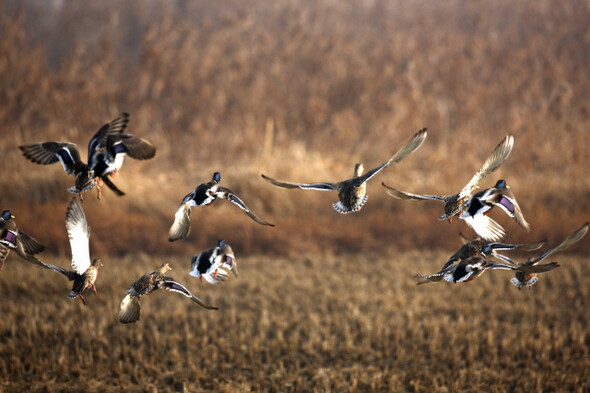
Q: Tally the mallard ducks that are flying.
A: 13